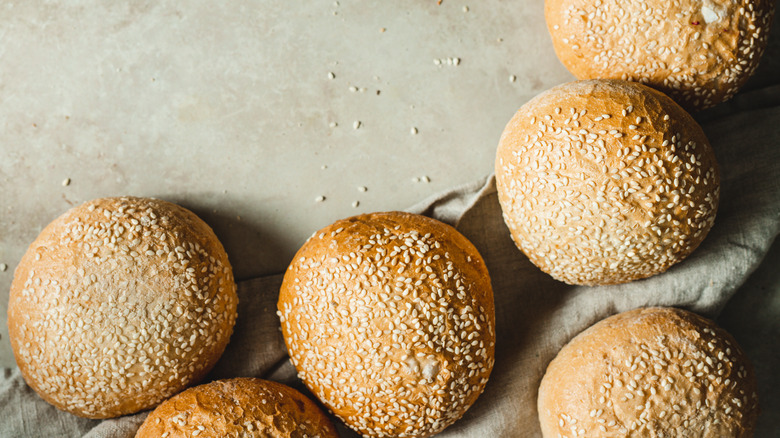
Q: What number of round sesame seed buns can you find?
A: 6